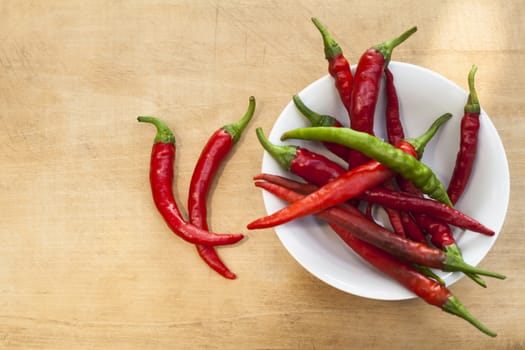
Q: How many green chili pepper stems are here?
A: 12